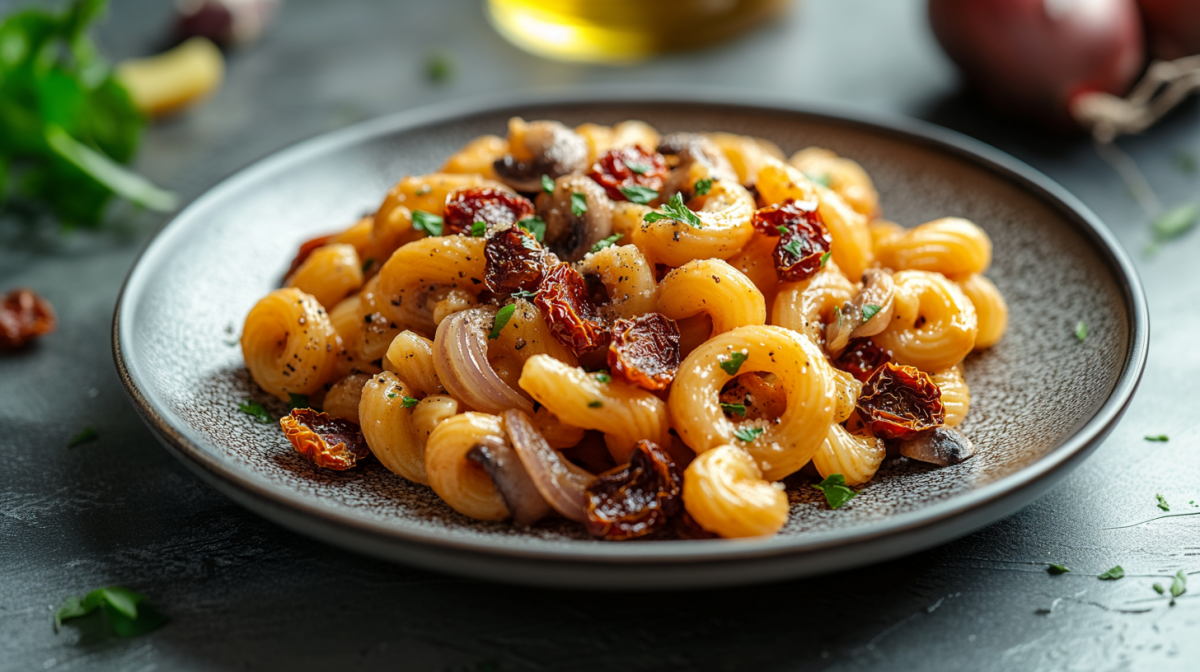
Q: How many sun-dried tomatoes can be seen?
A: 11